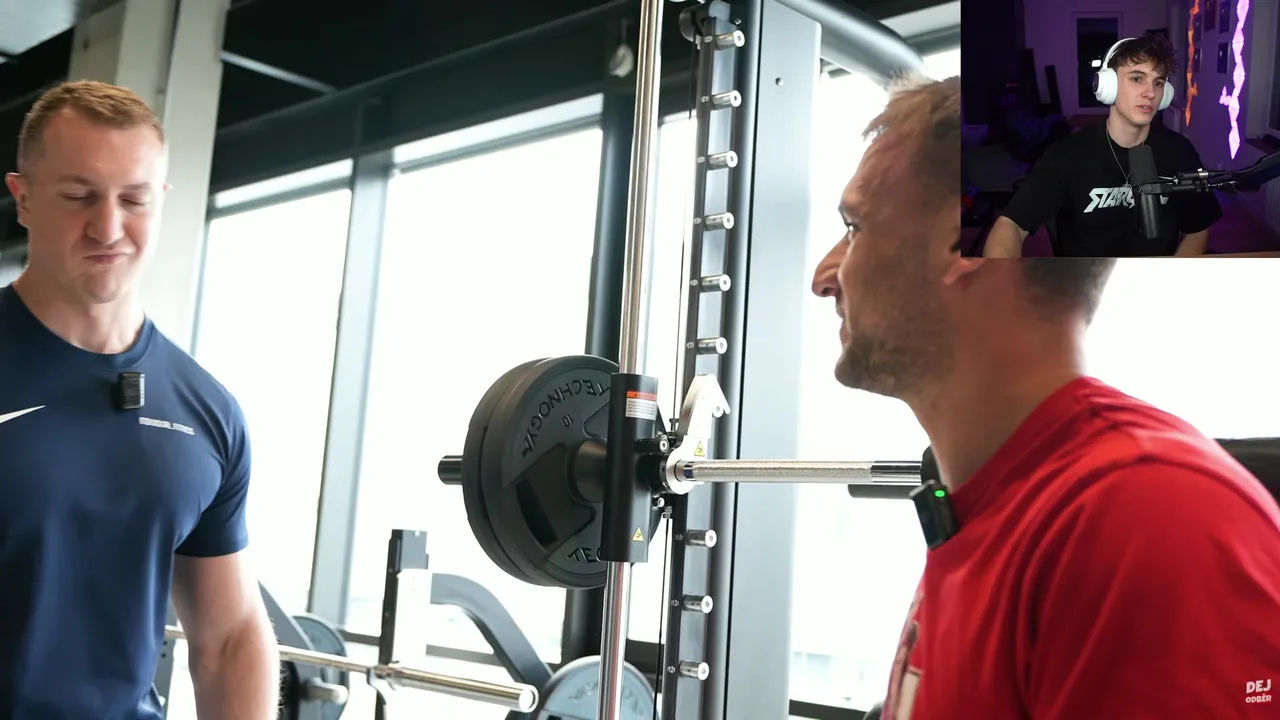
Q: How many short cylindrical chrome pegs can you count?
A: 9